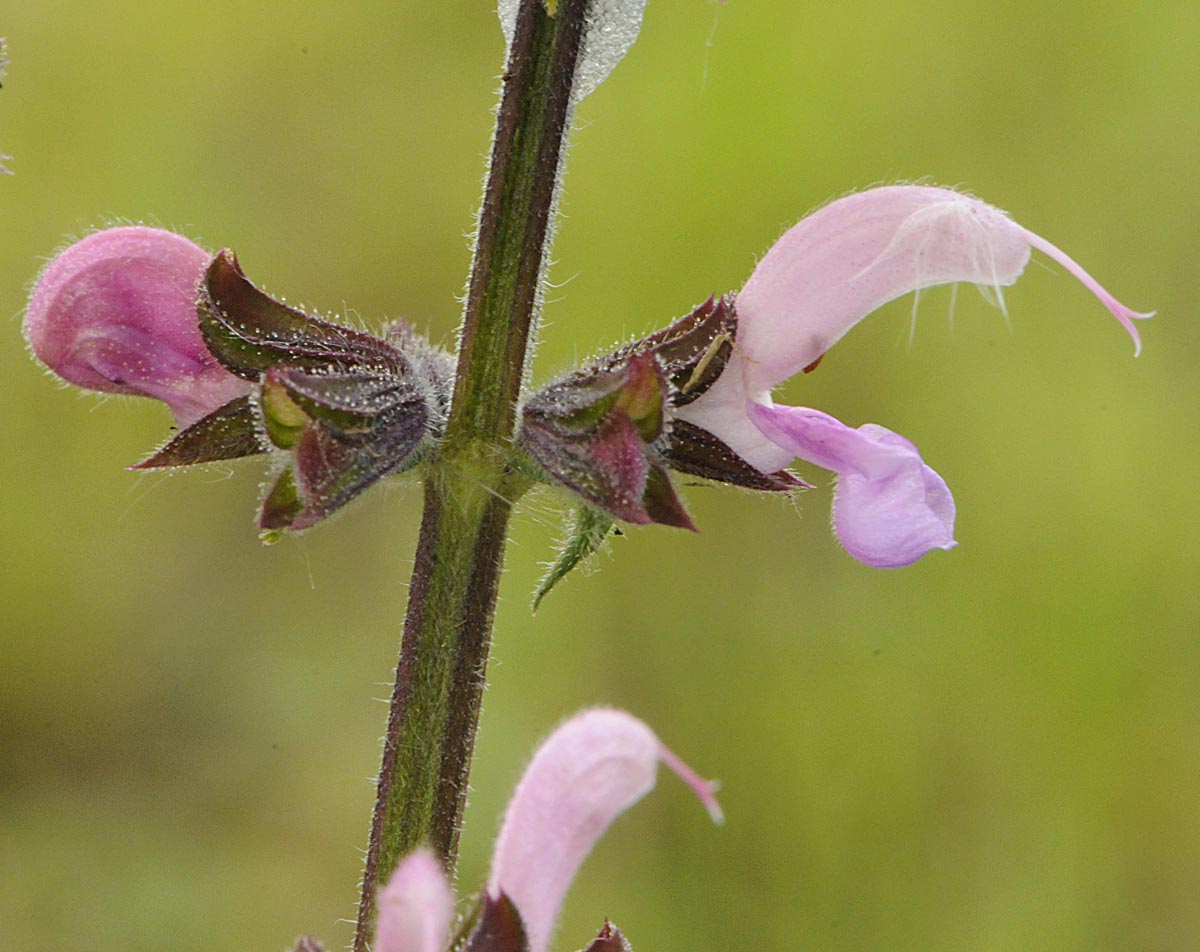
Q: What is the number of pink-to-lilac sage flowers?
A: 4